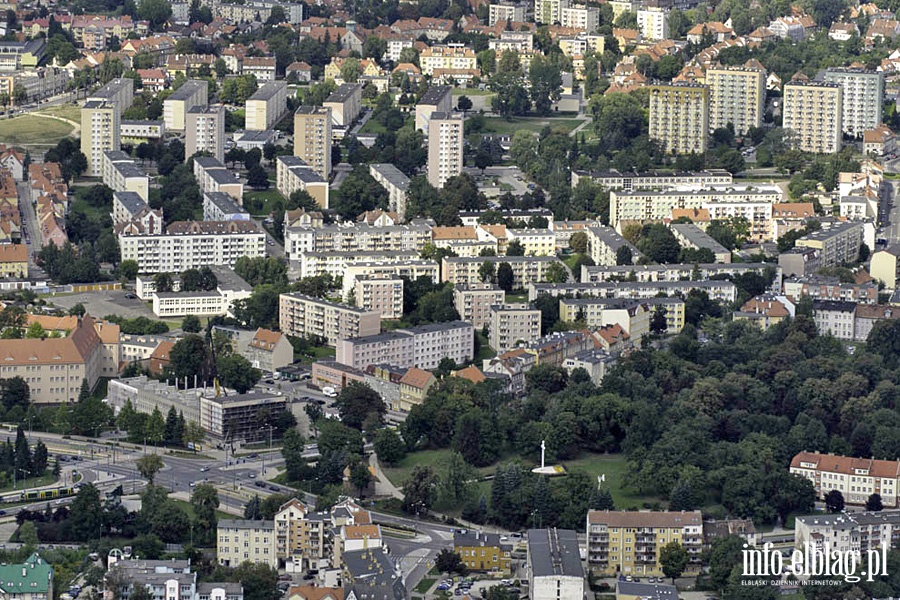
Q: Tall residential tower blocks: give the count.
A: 8